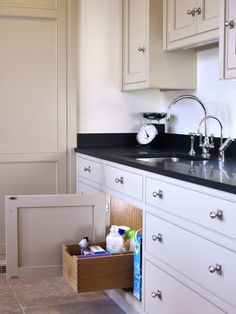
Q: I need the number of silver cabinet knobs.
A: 11